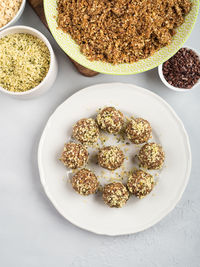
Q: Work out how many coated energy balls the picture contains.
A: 9